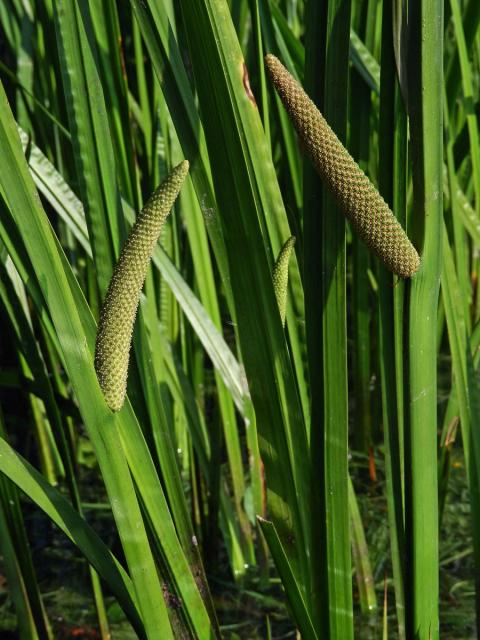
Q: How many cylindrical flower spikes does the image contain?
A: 3